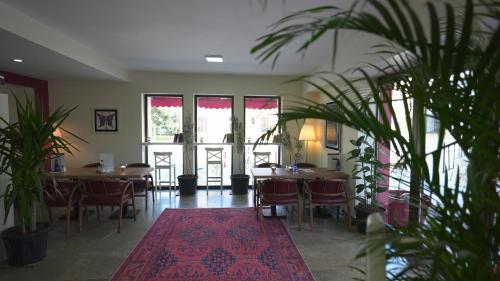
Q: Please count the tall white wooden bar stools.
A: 3